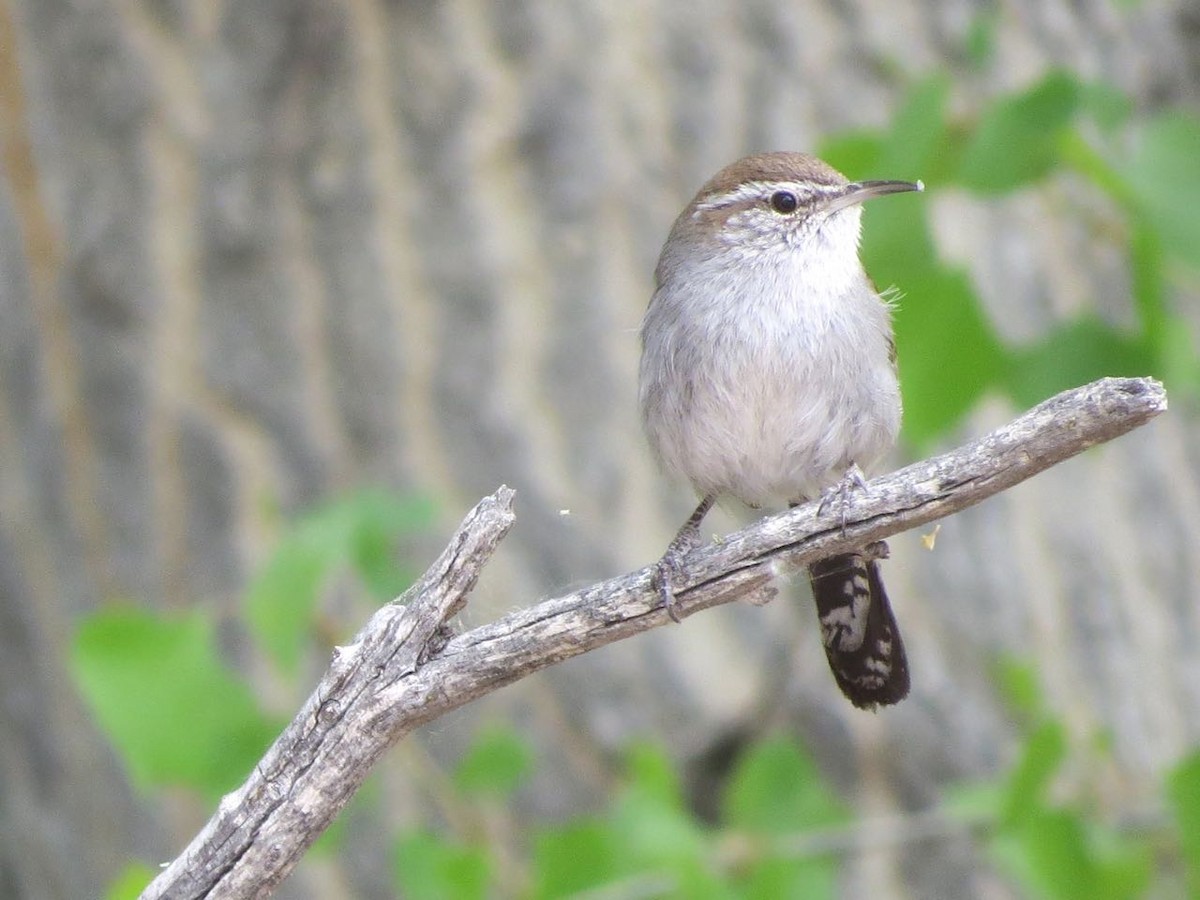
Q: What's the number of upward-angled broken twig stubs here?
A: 1